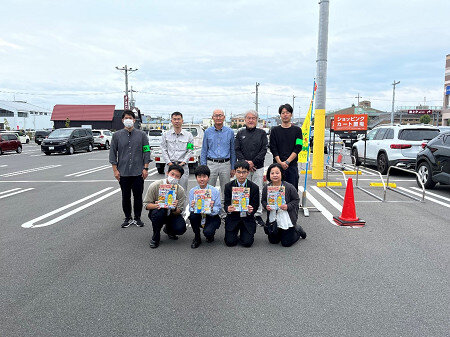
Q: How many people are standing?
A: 5